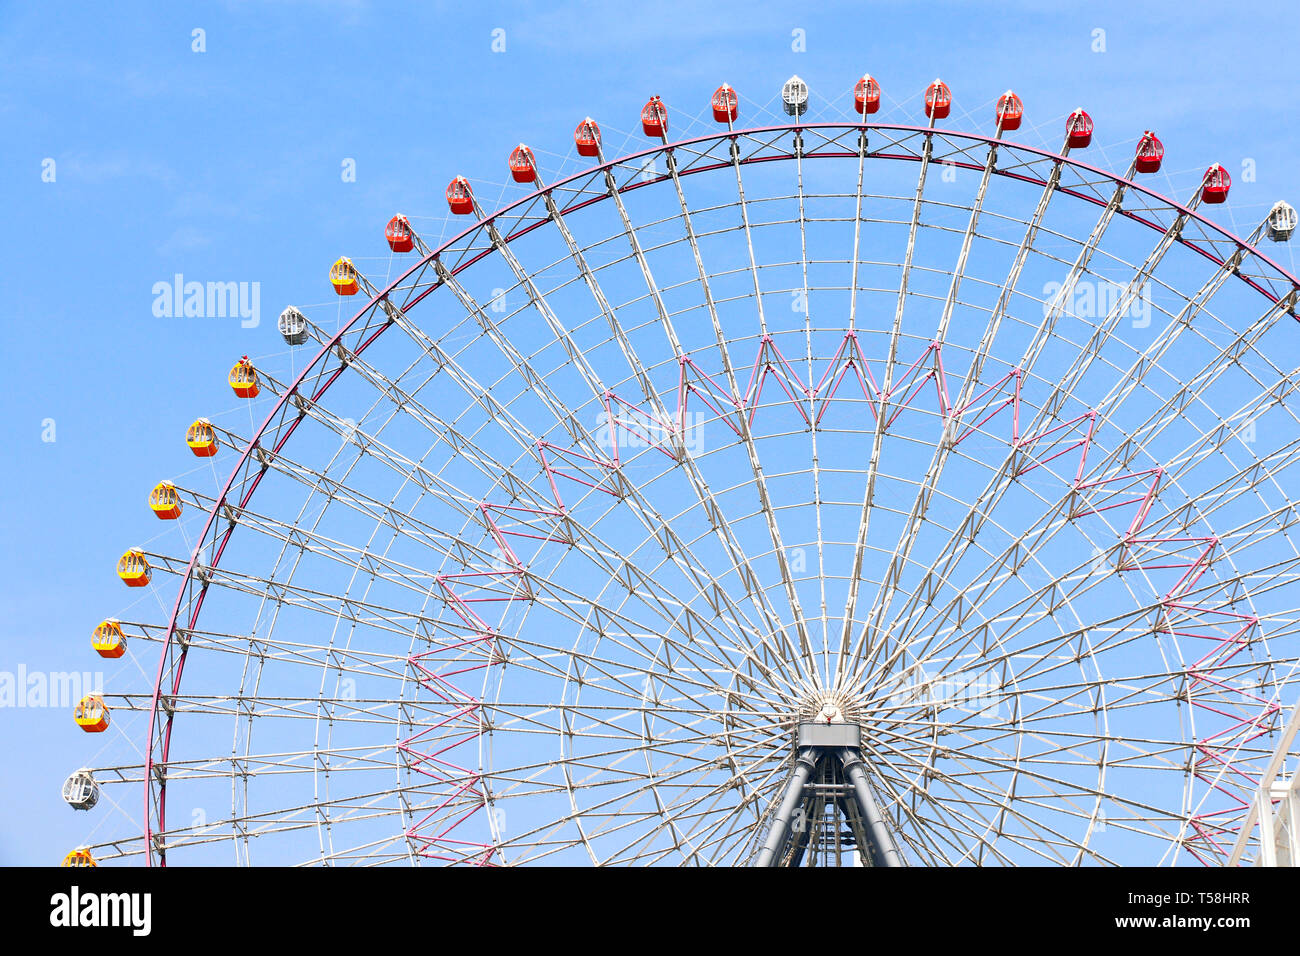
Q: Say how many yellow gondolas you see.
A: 8